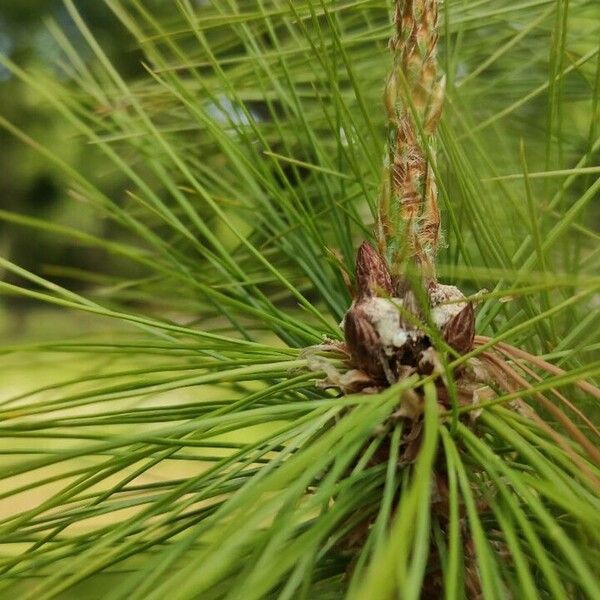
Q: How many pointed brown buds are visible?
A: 3